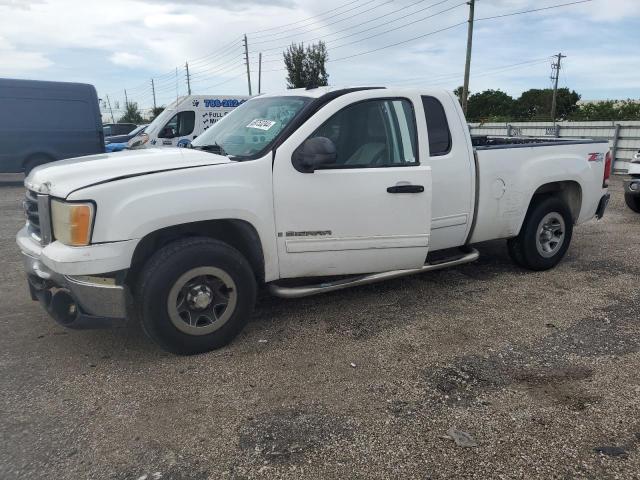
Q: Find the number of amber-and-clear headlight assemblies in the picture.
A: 1